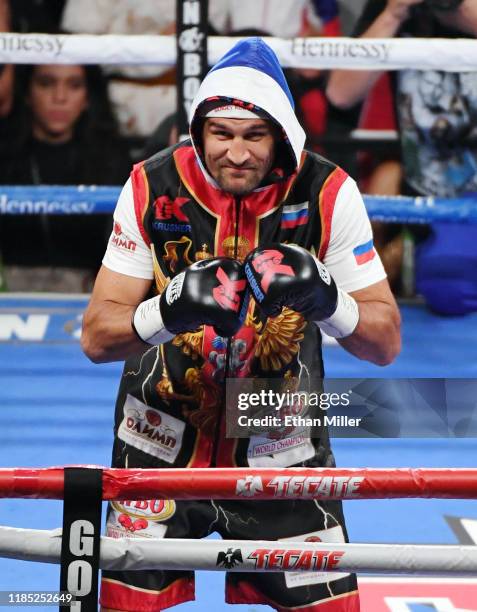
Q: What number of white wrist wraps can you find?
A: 2